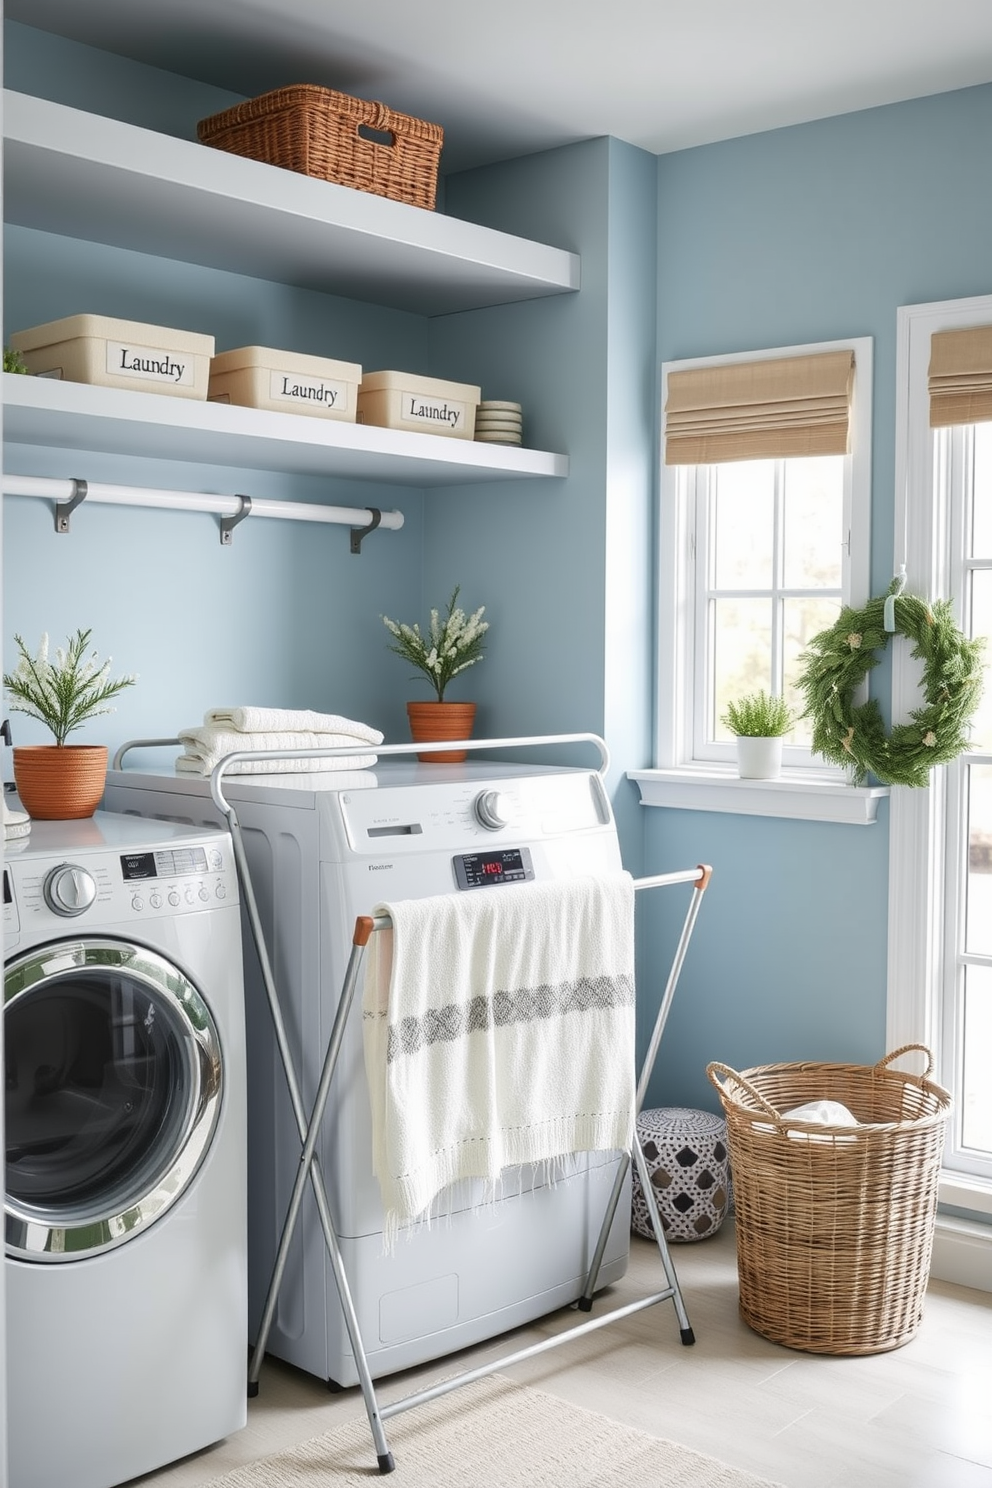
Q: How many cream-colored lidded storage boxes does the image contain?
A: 3